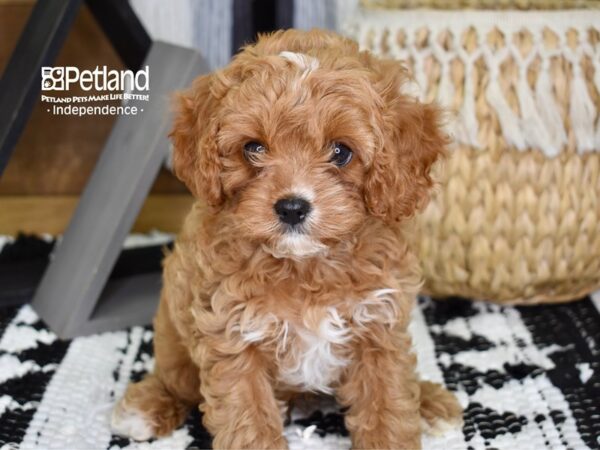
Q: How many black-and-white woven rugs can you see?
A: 1